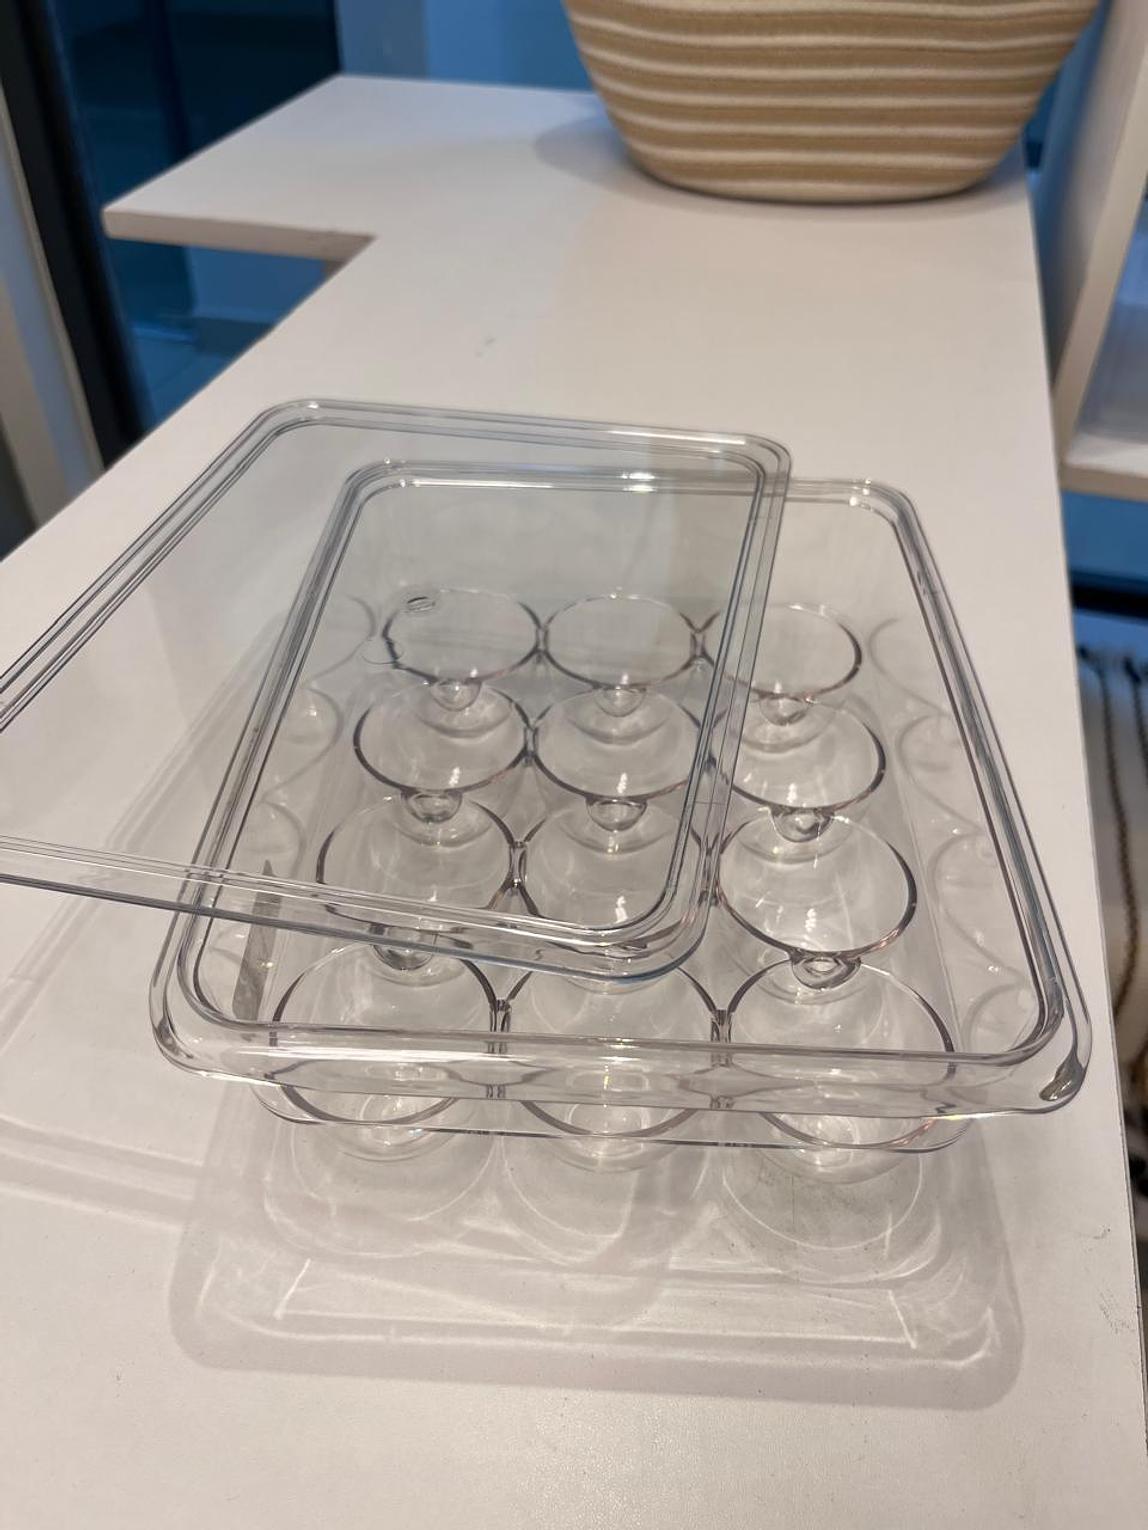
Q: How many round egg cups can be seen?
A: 12